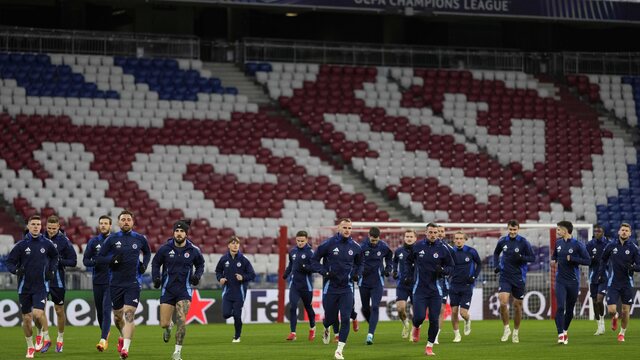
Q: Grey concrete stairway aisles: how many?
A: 2